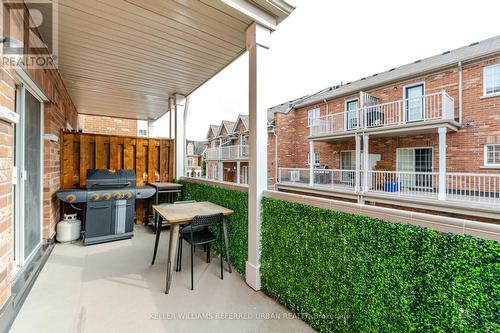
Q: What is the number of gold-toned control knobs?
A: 5